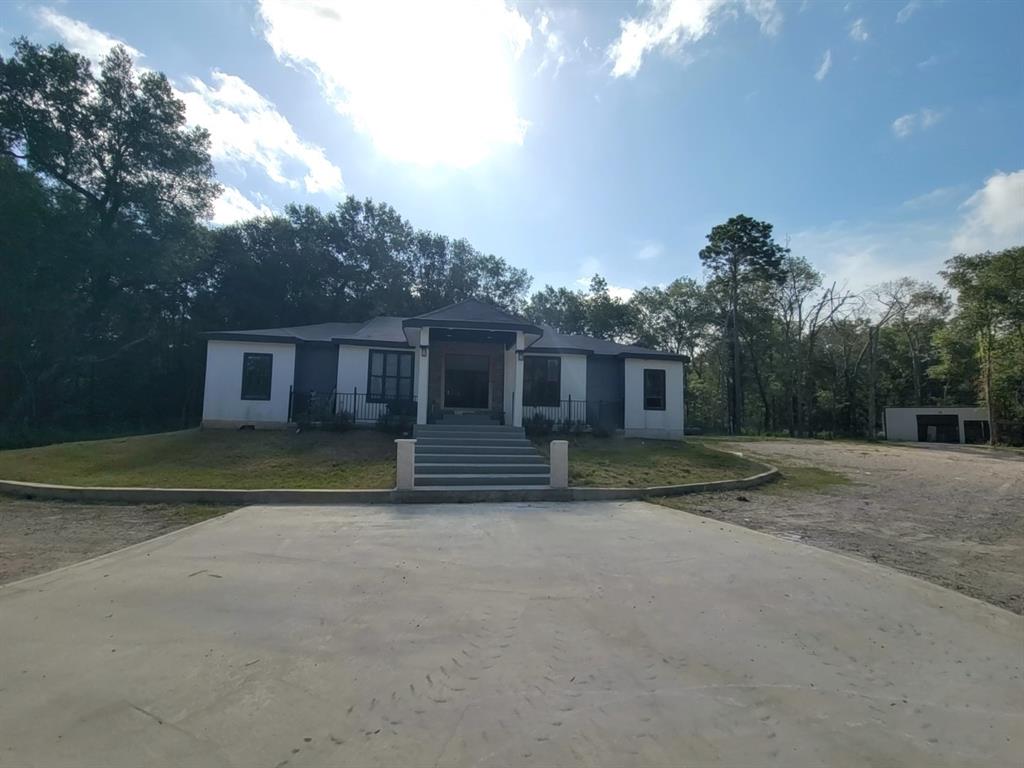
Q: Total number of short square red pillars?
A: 0